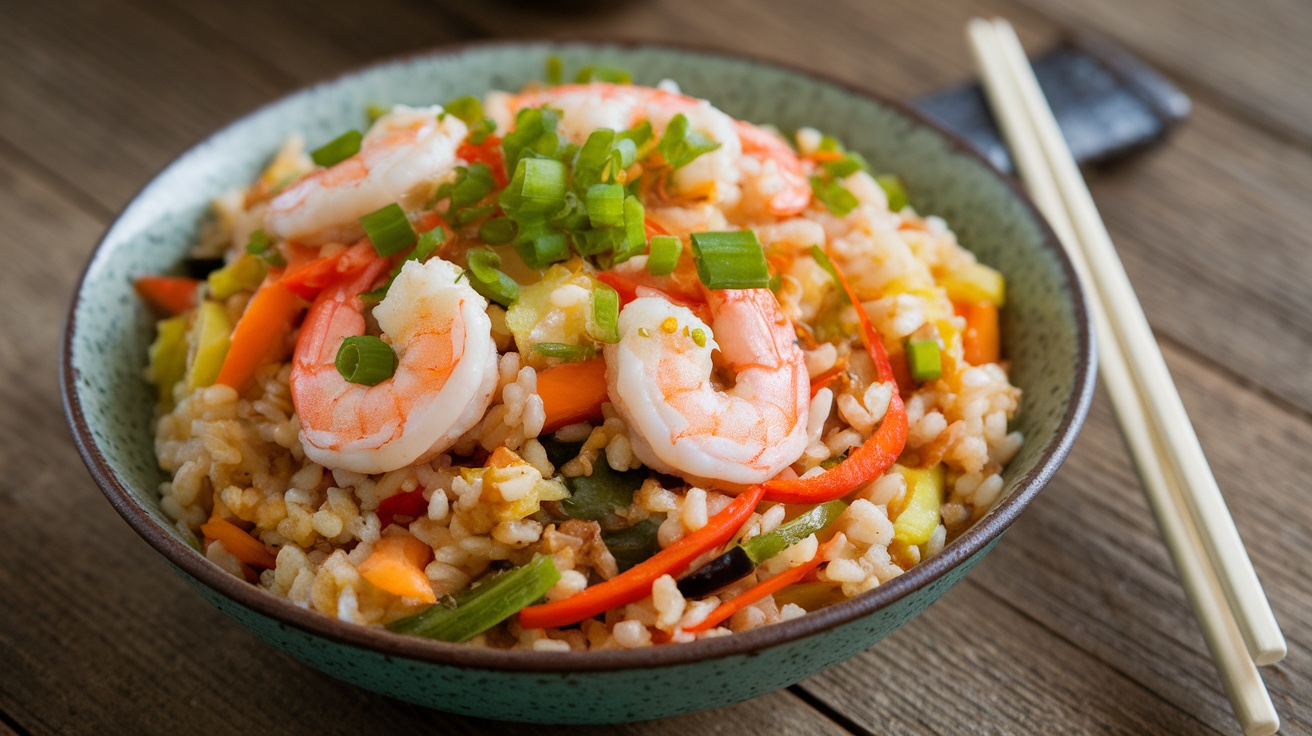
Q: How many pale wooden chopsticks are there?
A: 2